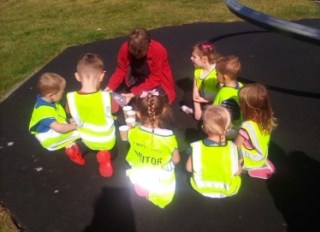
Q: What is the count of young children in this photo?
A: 7